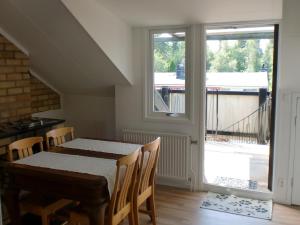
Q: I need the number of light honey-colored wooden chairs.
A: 4